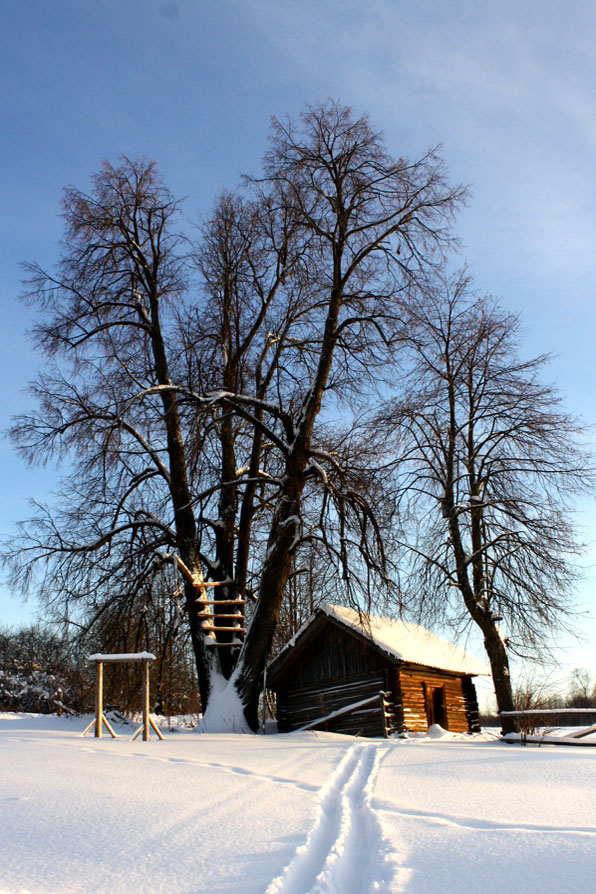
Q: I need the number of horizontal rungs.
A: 5